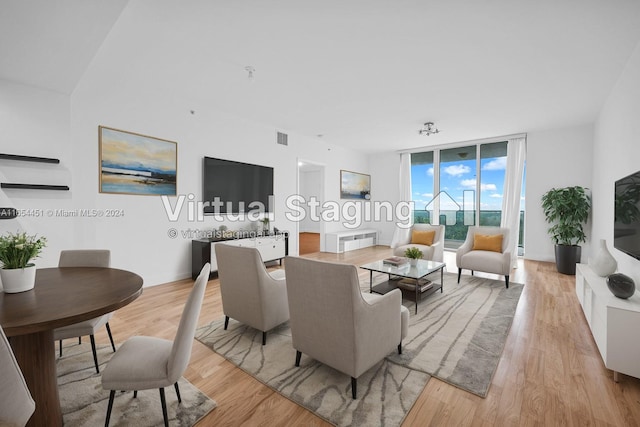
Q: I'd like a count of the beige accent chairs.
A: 4